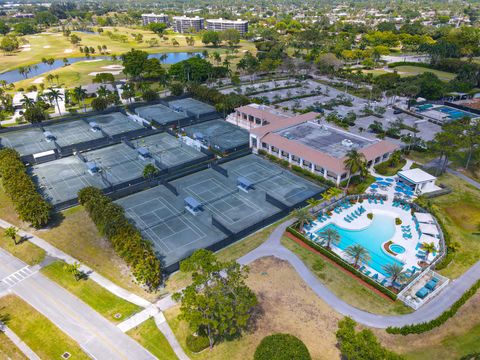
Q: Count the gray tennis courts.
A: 12